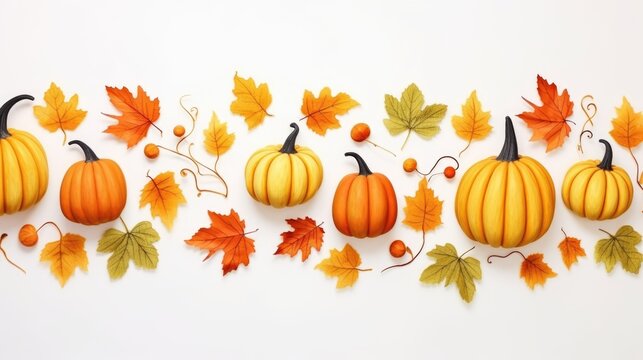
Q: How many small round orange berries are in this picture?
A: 7